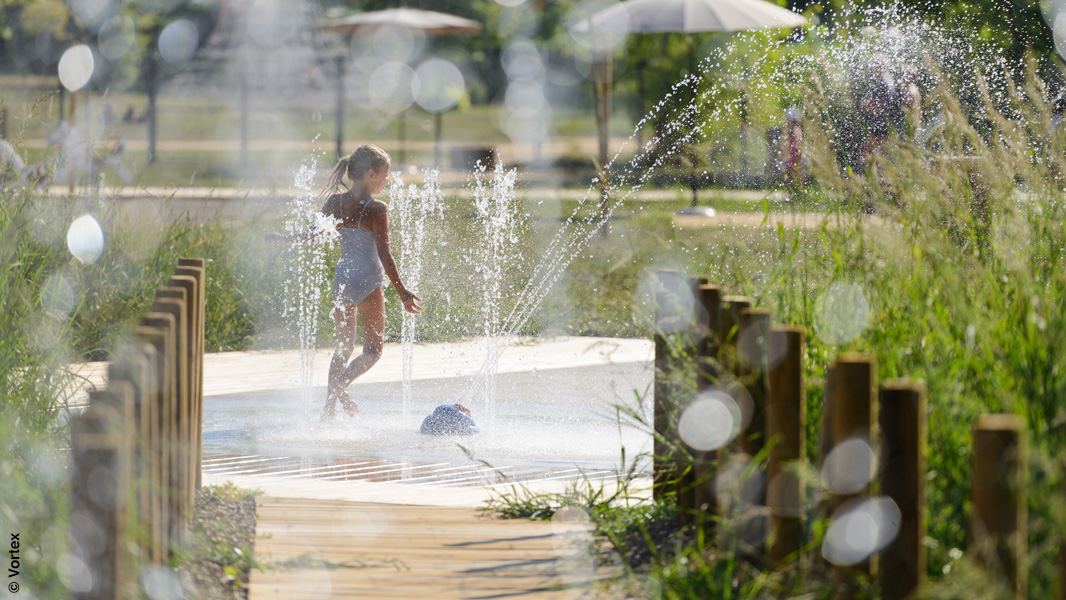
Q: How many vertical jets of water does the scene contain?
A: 3